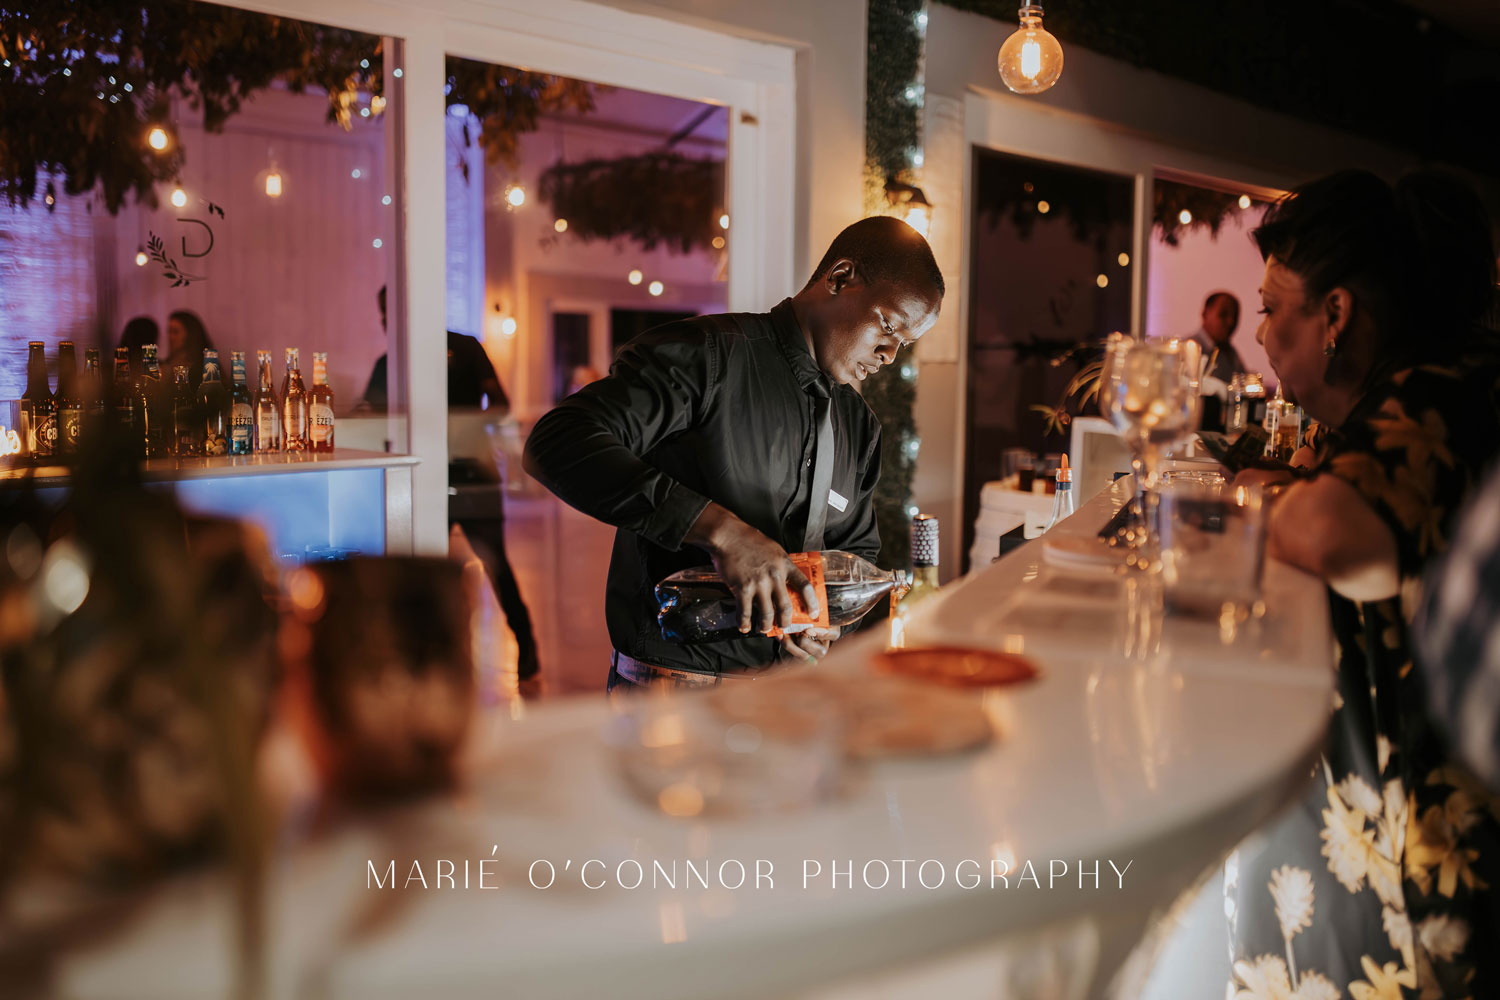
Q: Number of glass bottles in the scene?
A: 13